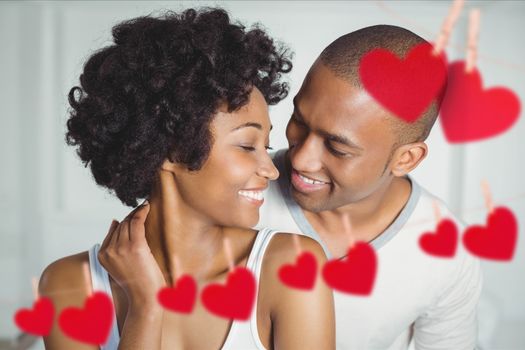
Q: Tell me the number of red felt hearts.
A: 10